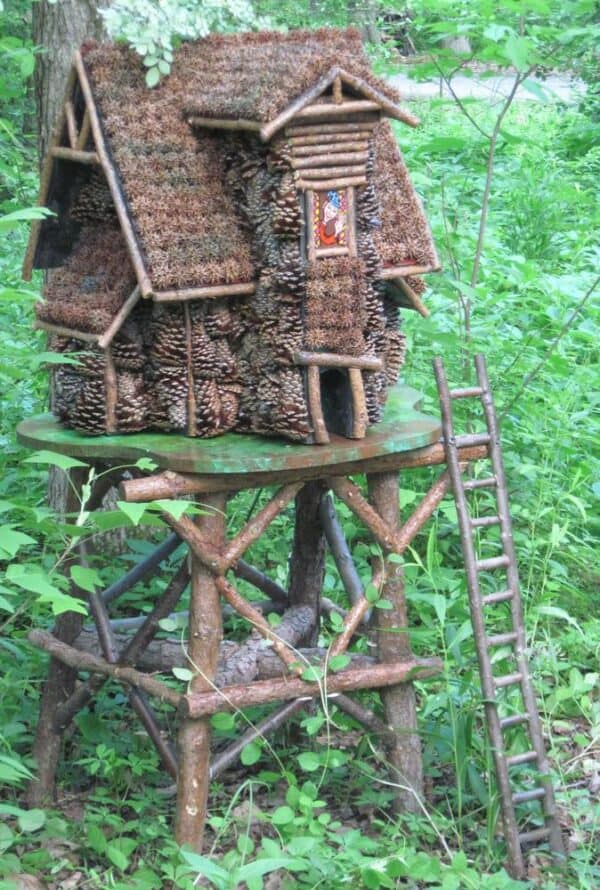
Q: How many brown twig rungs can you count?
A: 12